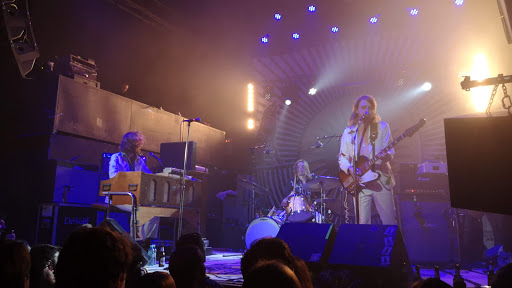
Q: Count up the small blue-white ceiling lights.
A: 8